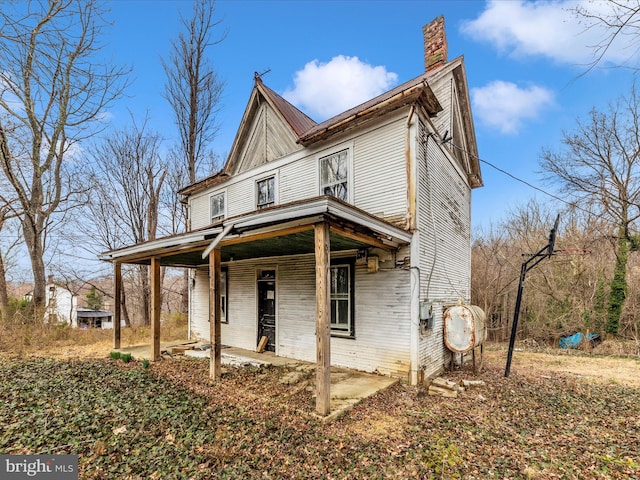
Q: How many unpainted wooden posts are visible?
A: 4